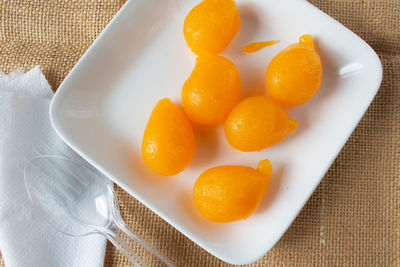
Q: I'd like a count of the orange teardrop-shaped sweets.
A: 6